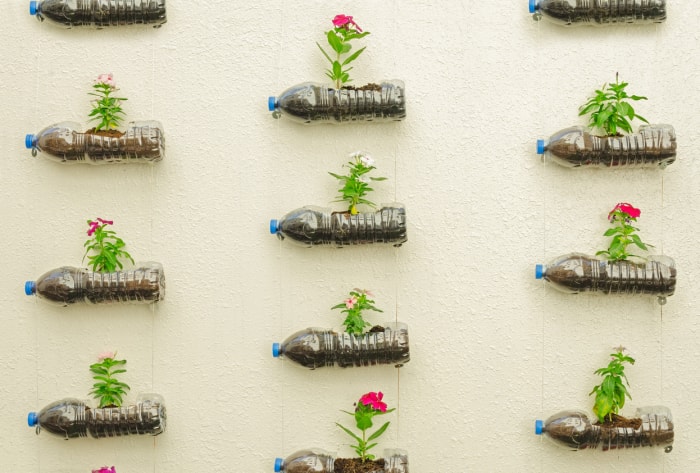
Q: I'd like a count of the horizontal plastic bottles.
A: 12